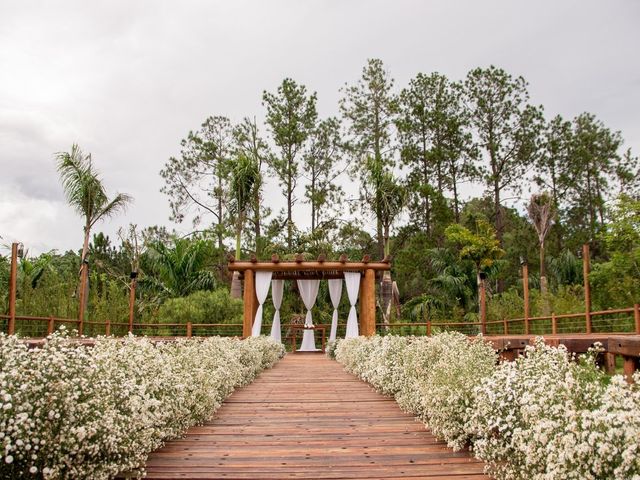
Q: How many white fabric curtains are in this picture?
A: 5